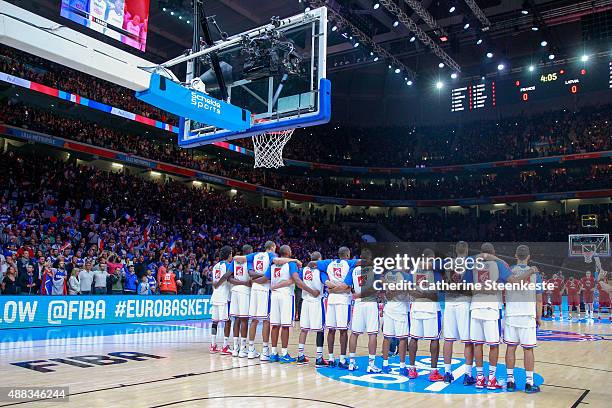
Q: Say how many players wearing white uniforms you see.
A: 12